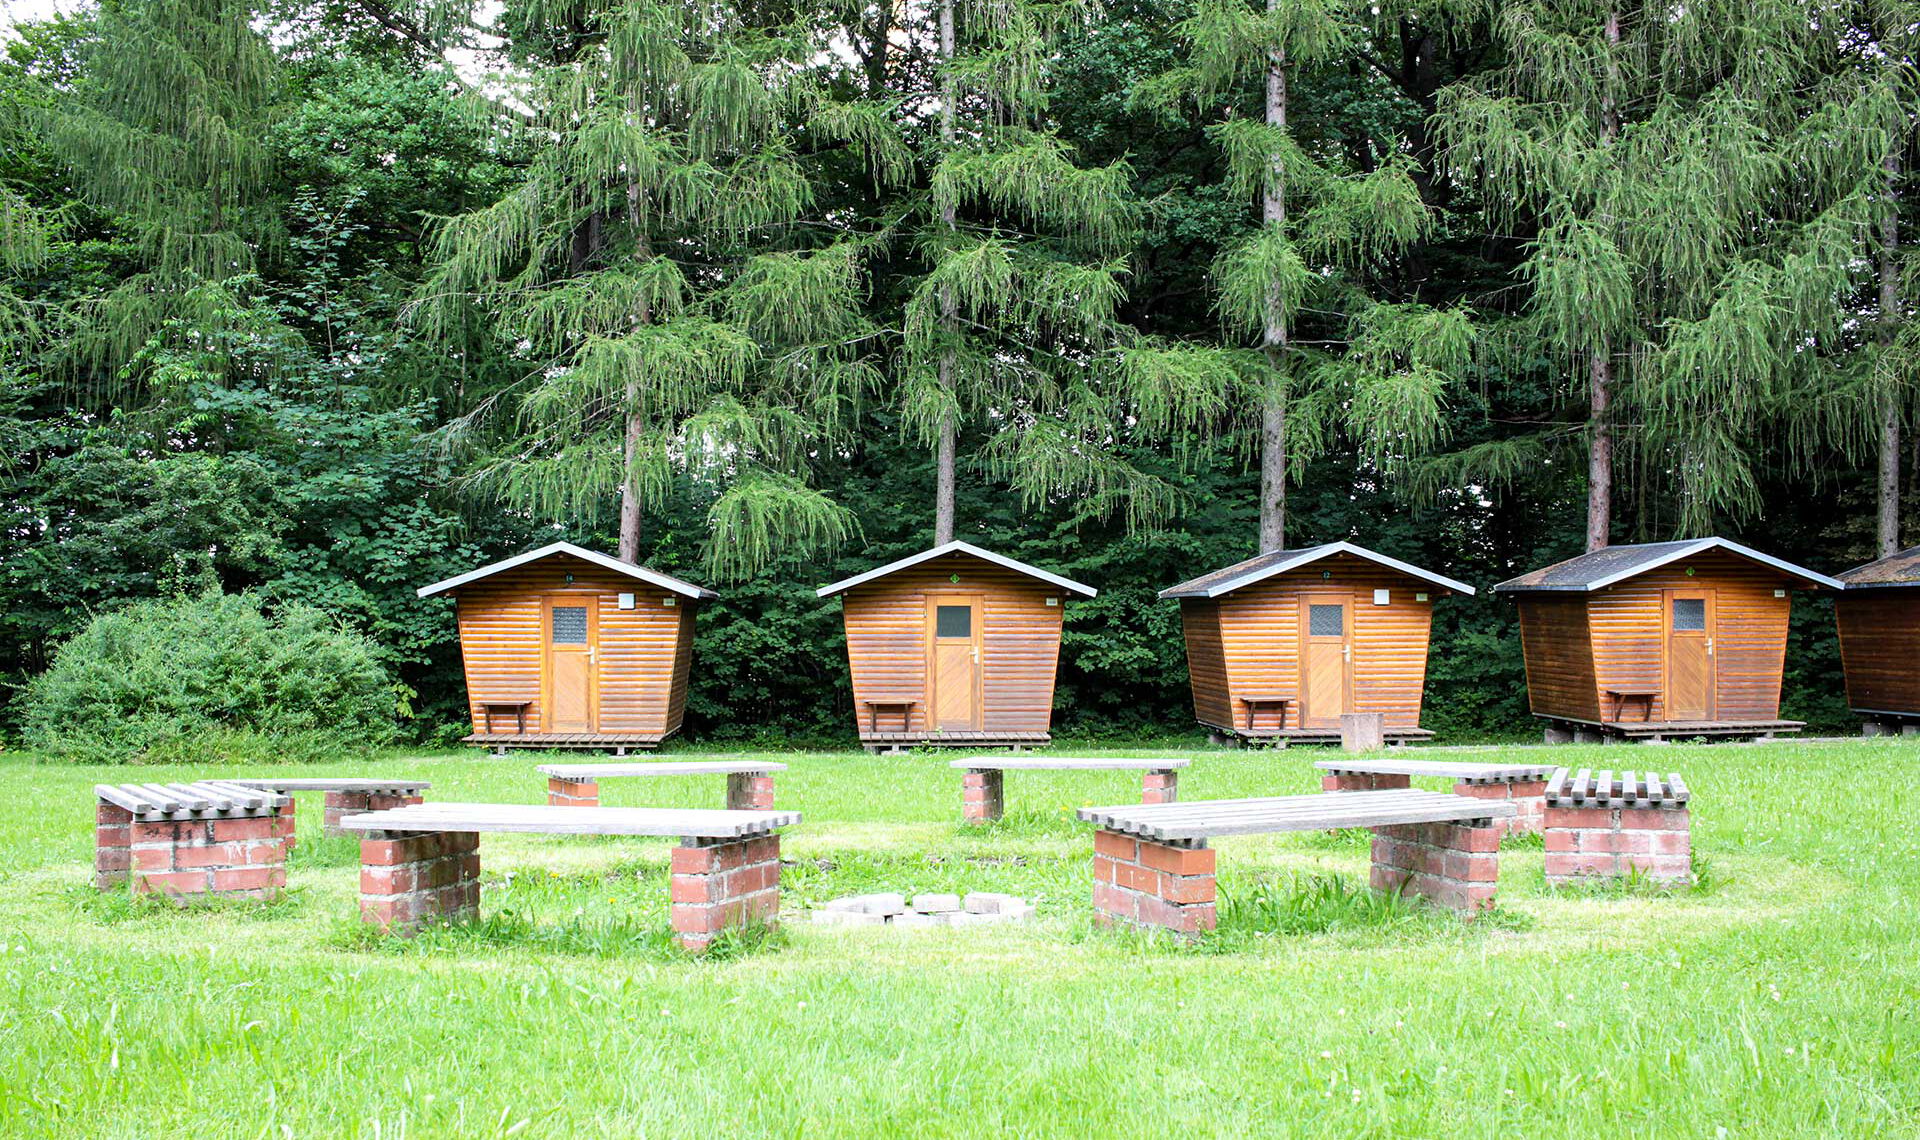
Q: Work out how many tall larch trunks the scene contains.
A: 5